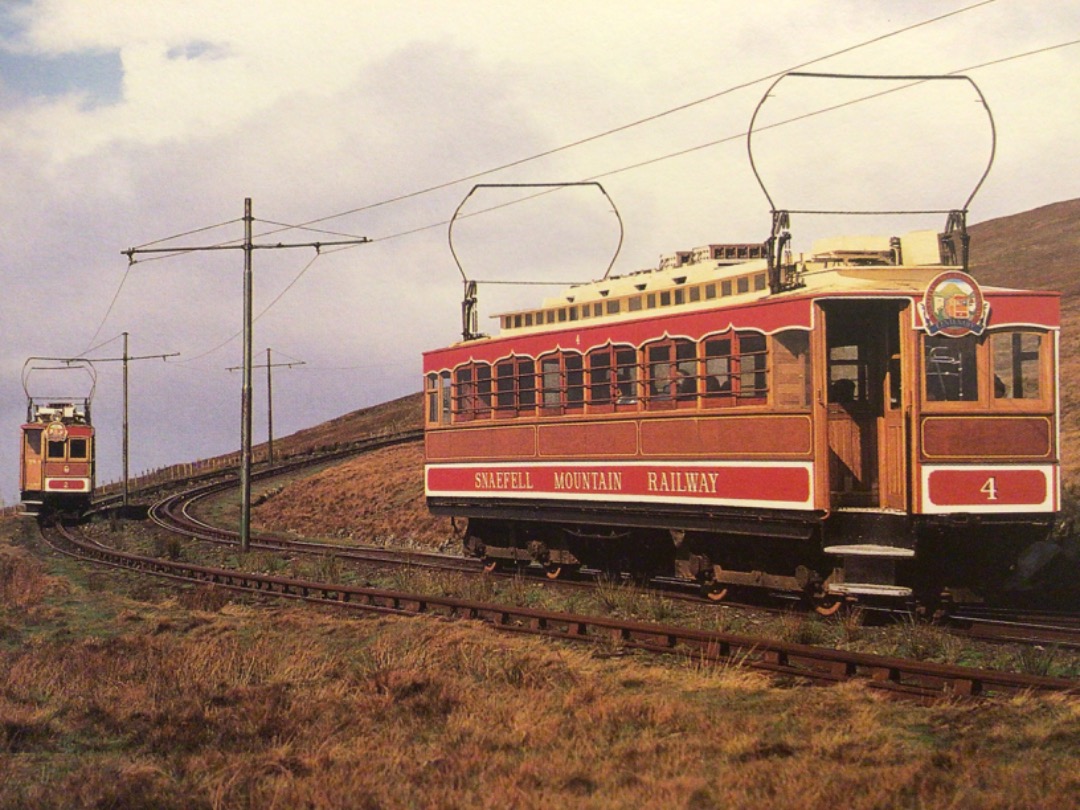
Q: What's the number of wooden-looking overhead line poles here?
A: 3